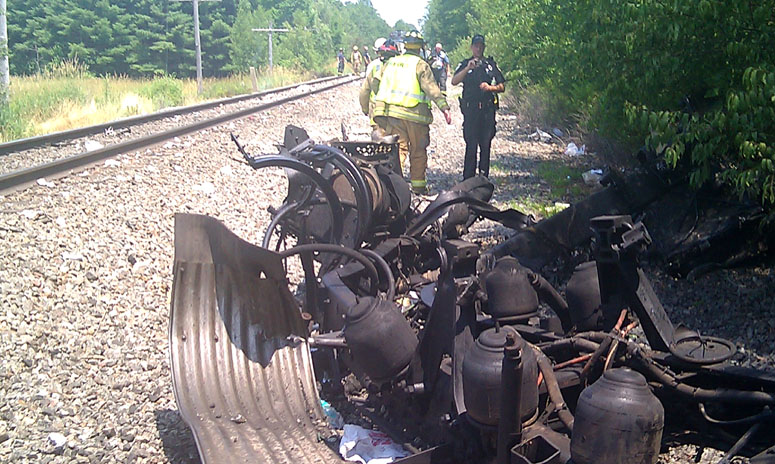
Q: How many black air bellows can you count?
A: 5